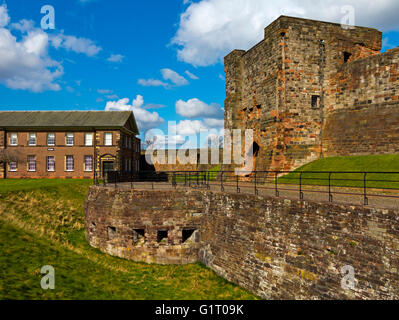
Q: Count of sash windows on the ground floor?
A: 5